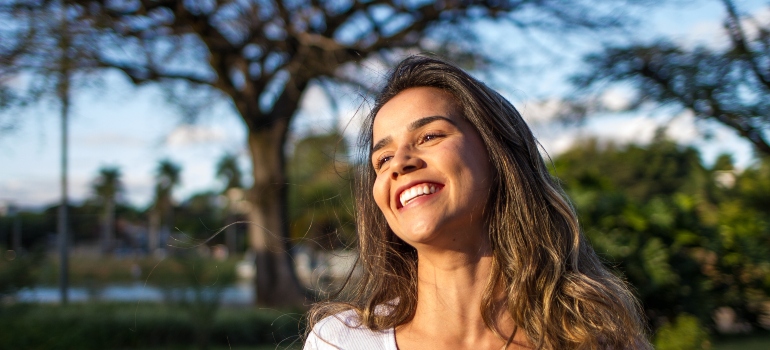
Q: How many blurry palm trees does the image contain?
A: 3